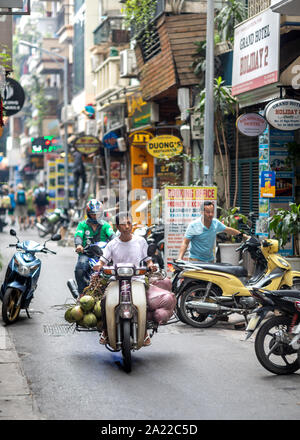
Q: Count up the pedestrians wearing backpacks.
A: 2